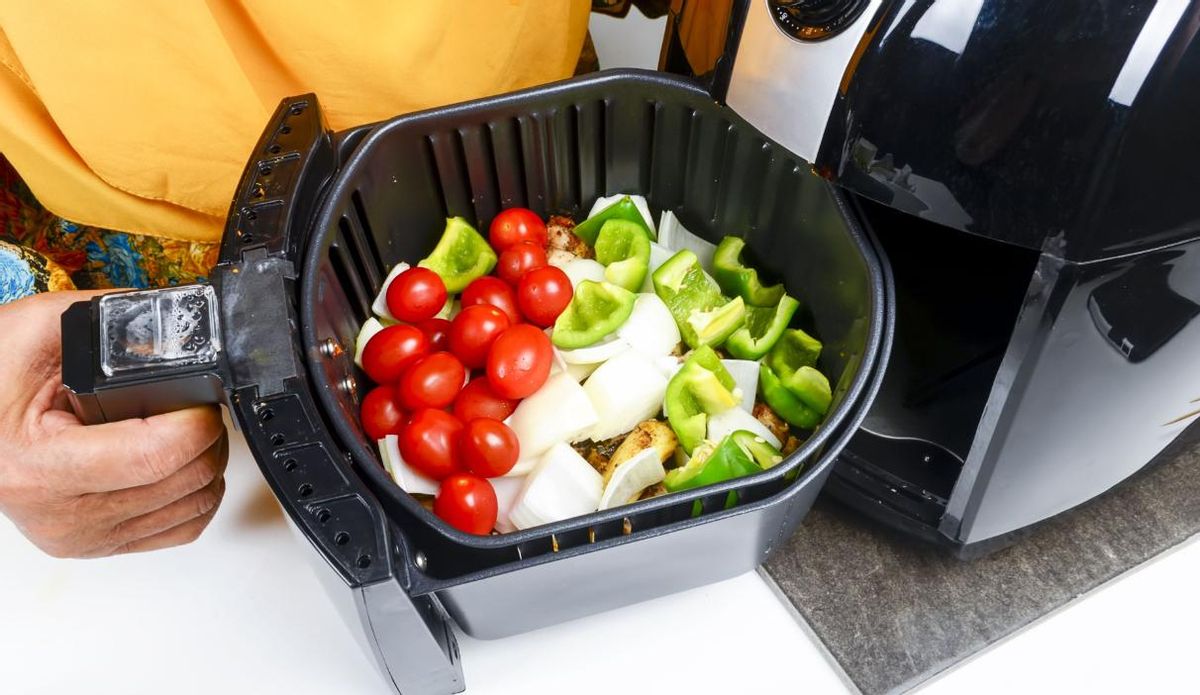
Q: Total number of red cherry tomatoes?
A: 15